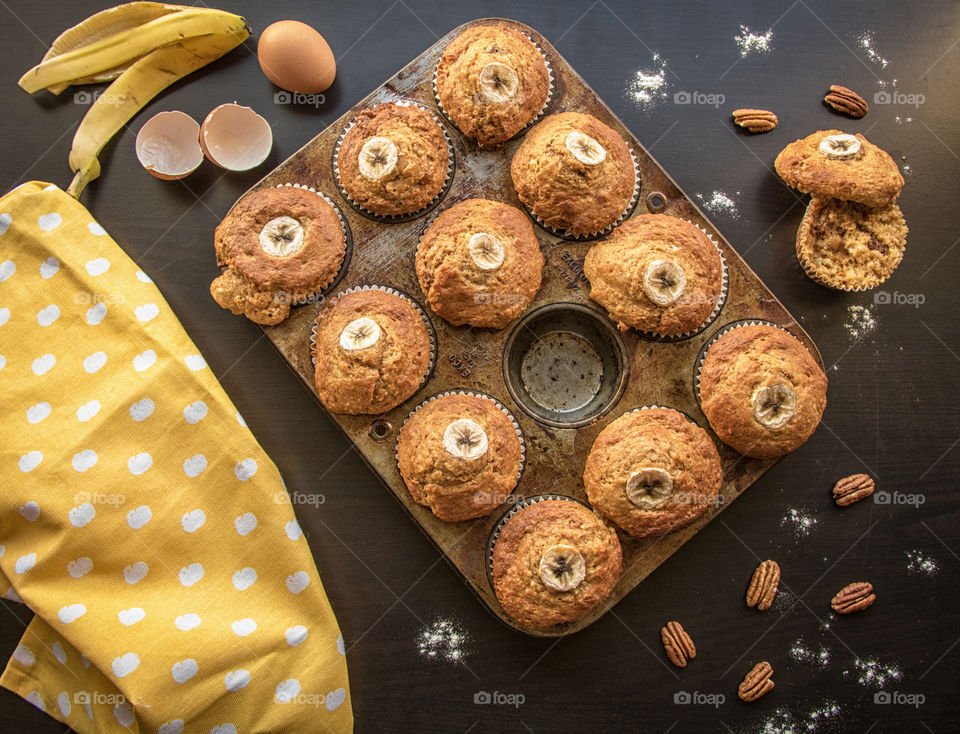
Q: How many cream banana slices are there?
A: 12